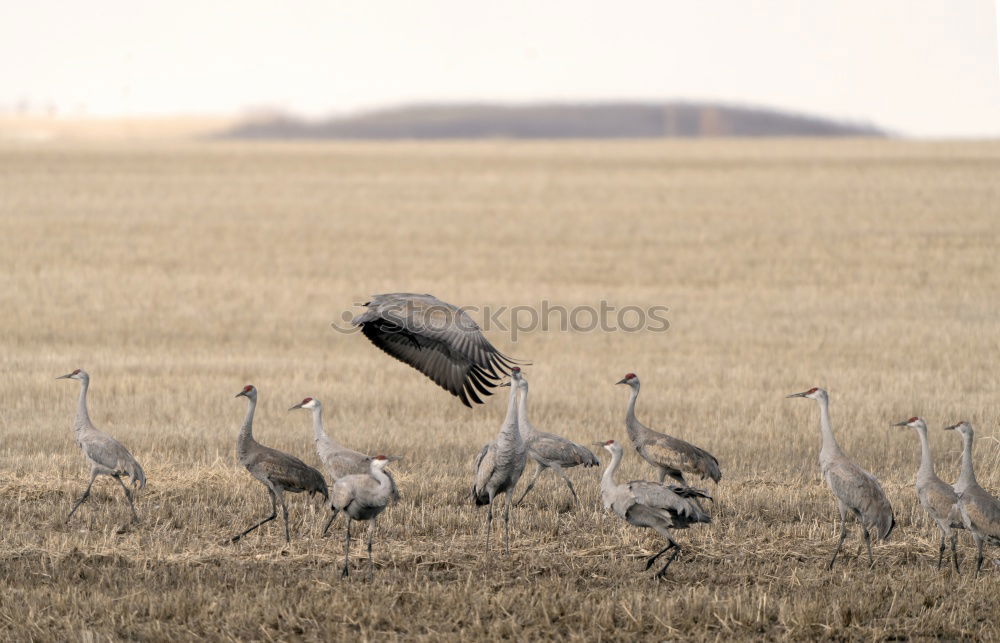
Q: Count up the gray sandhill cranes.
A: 12